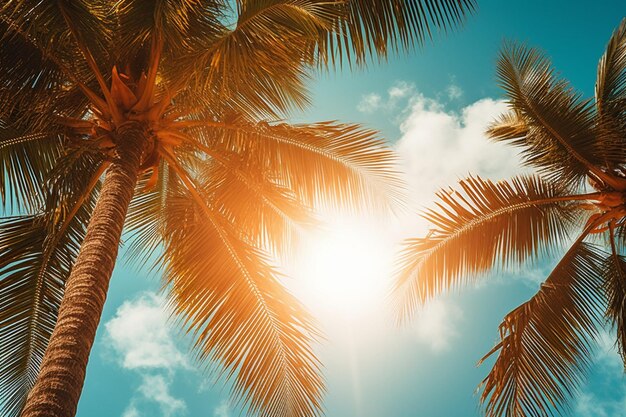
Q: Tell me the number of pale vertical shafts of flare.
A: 1